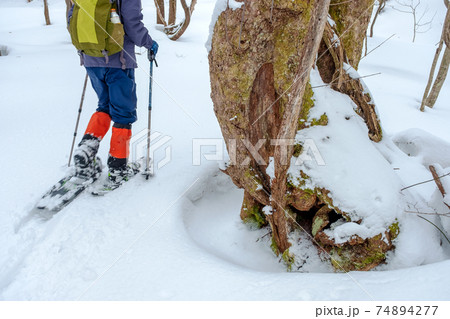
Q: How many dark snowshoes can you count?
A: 2